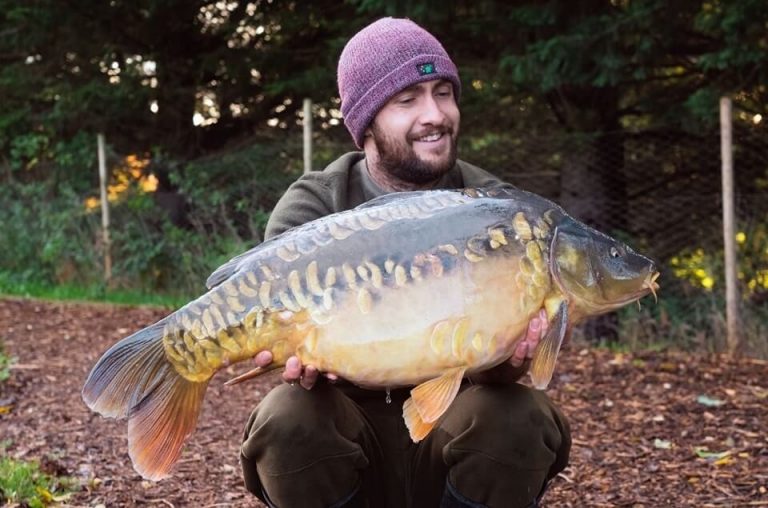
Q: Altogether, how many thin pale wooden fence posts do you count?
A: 3